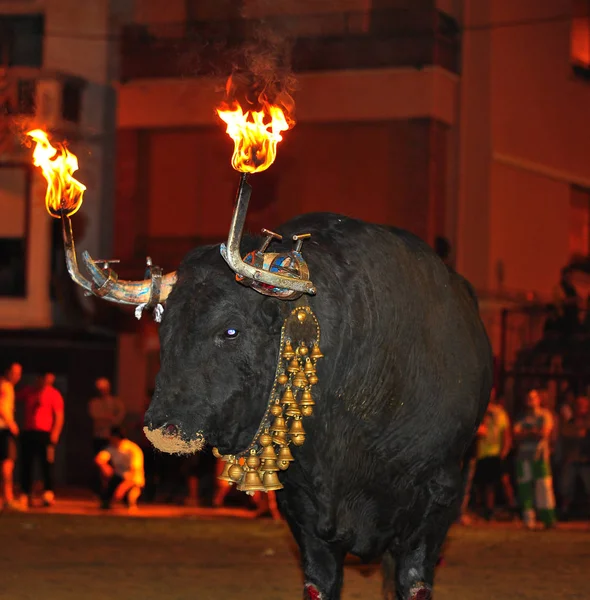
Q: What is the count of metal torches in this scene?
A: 2